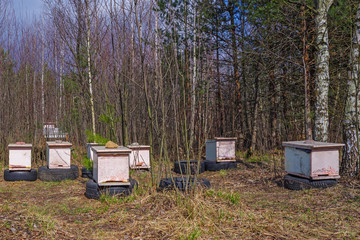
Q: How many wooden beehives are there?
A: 7